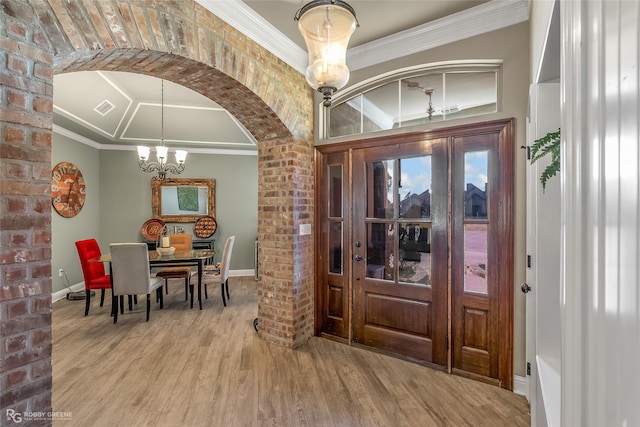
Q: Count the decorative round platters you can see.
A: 2